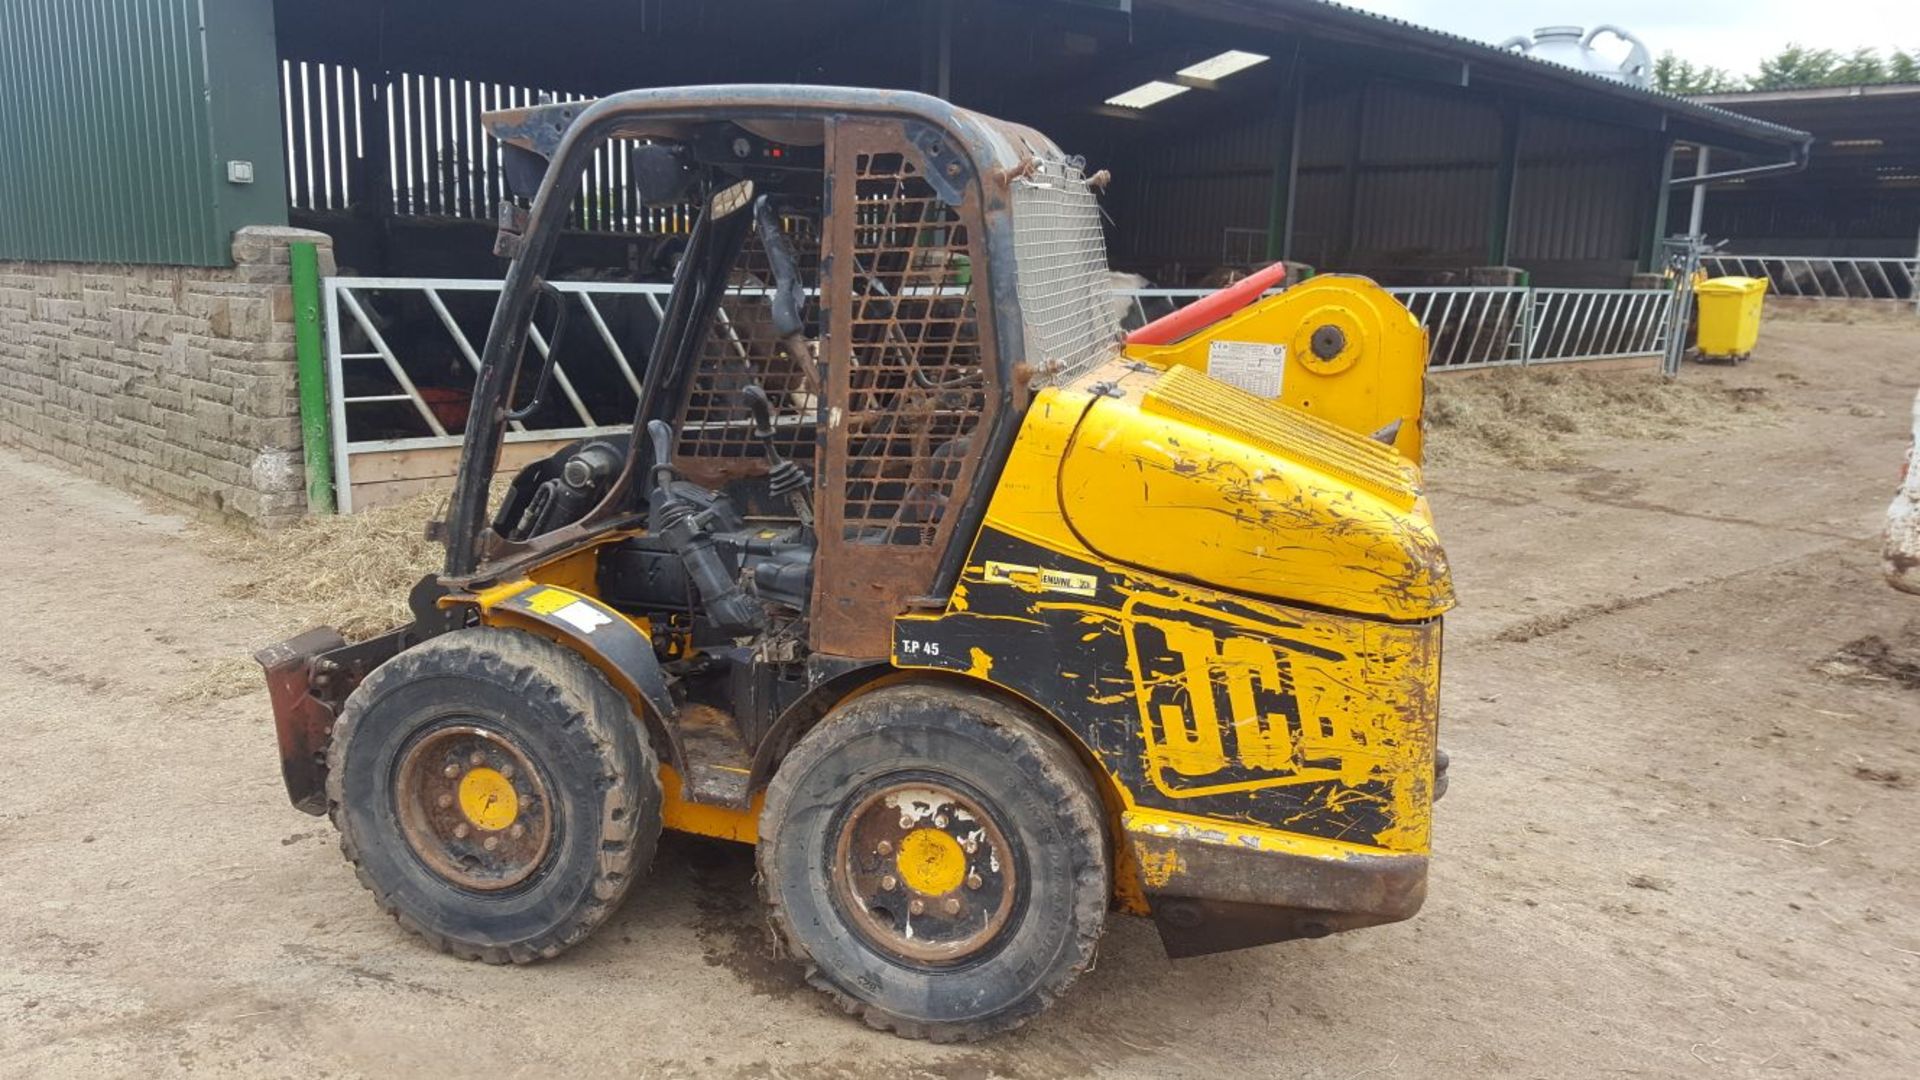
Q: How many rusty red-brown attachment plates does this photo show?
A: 1